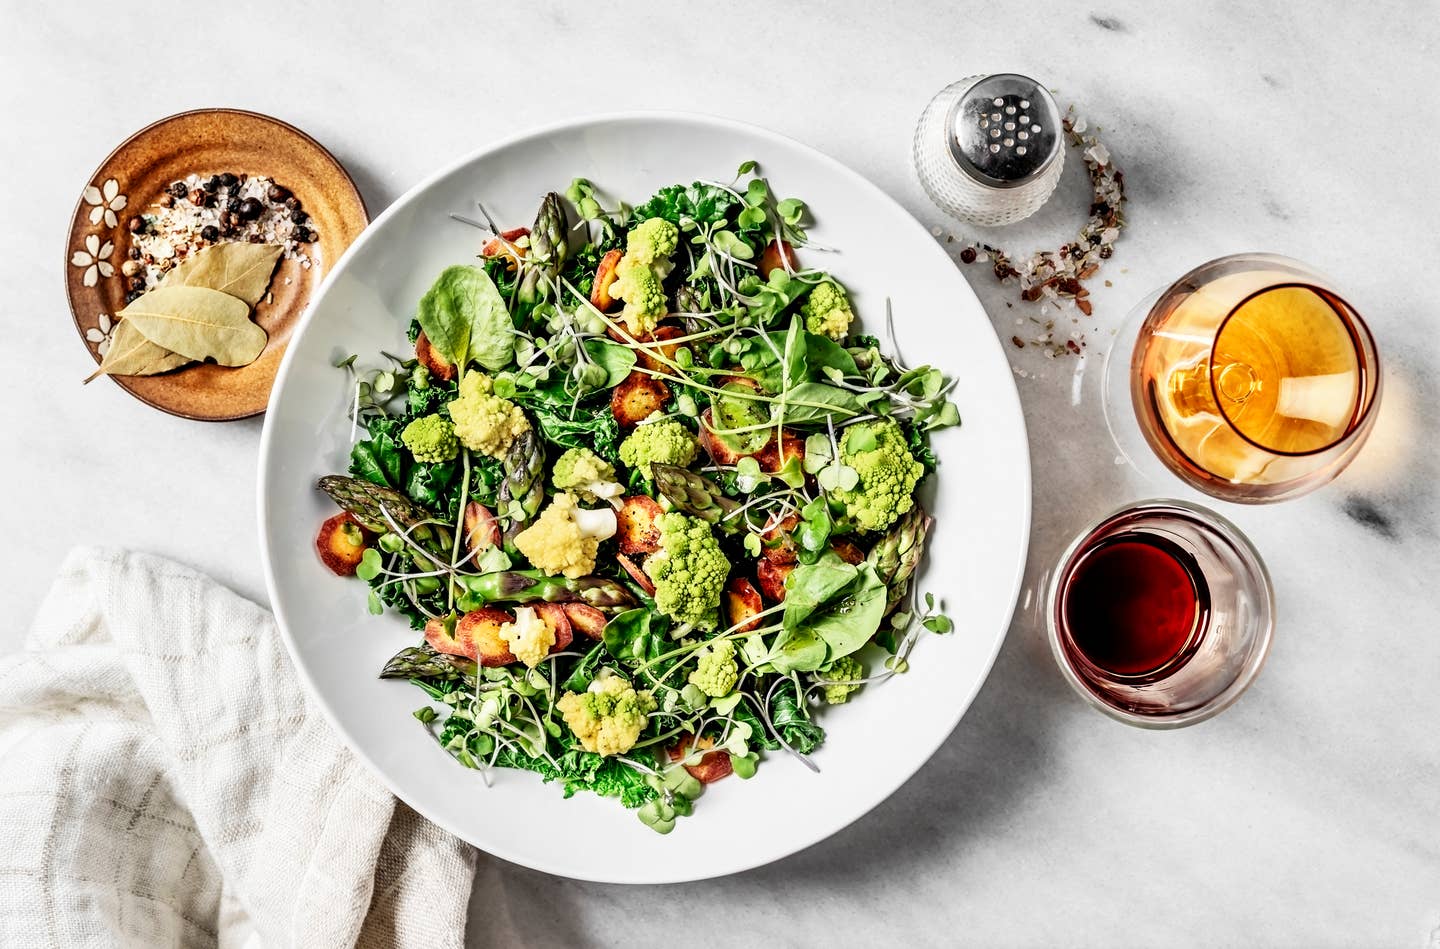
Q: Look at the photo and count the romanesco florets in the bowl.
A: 13